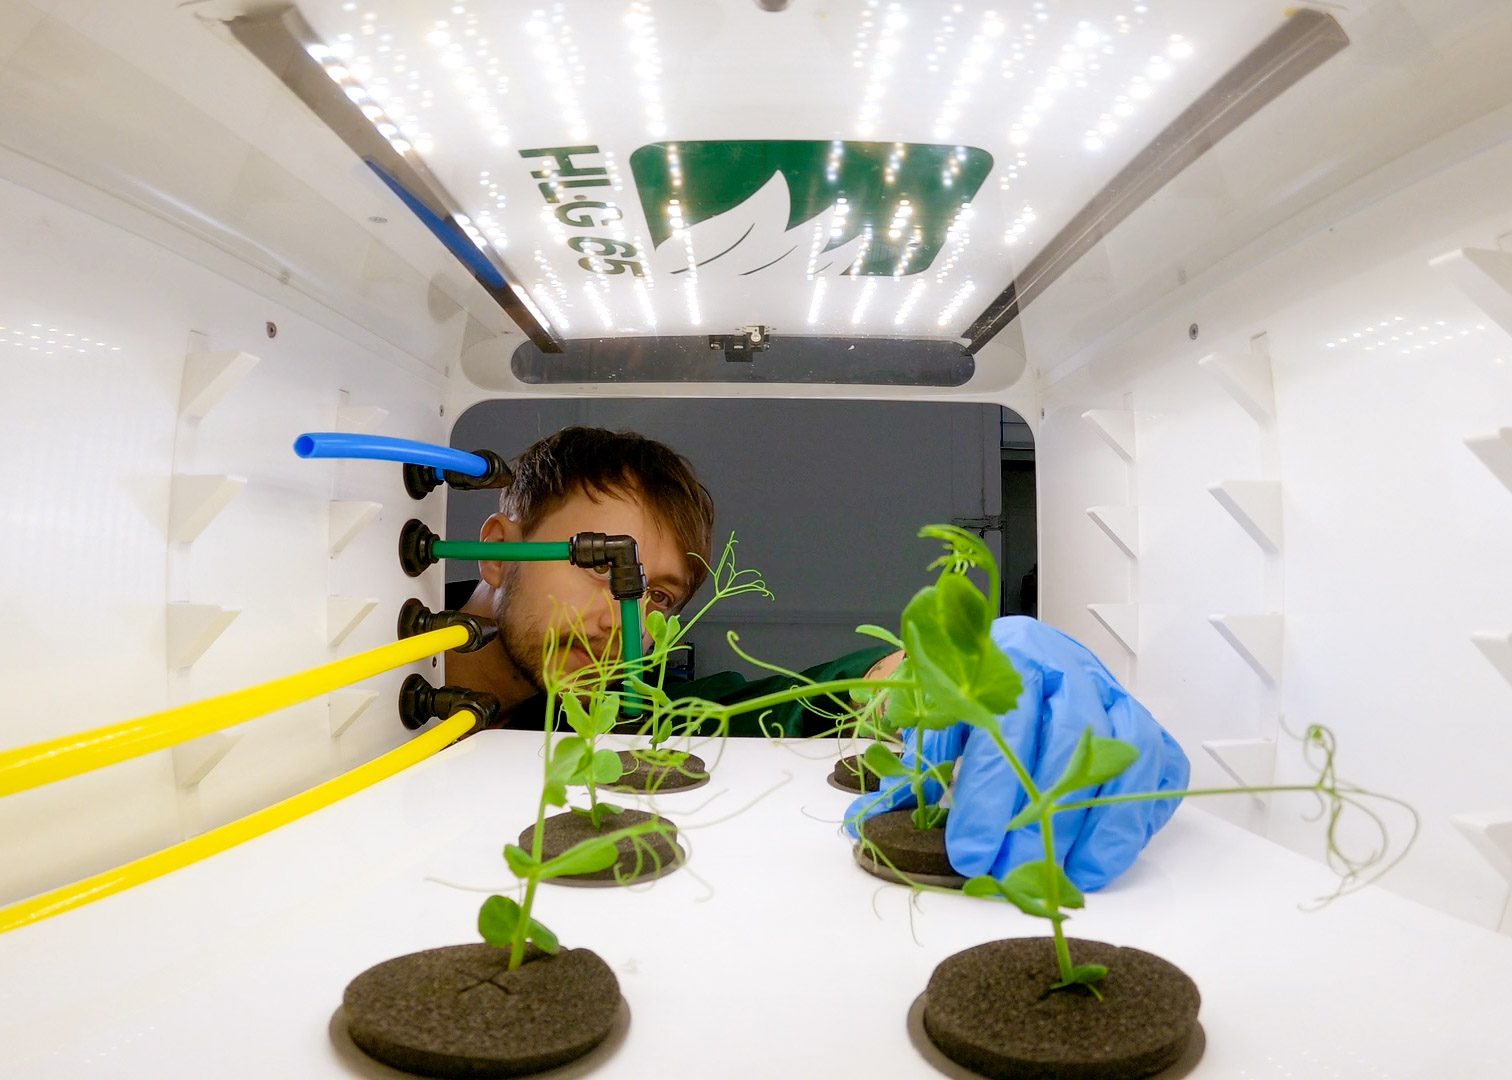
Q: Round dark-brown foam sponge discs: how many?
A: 6